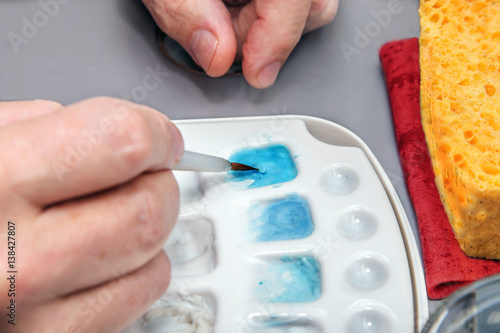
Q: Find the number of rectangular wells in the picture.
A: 7